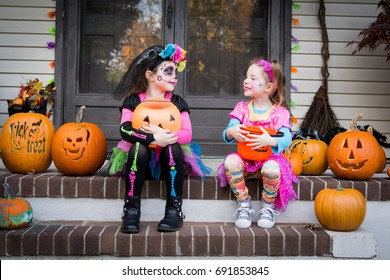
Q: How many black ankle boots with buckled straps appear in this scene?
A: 2